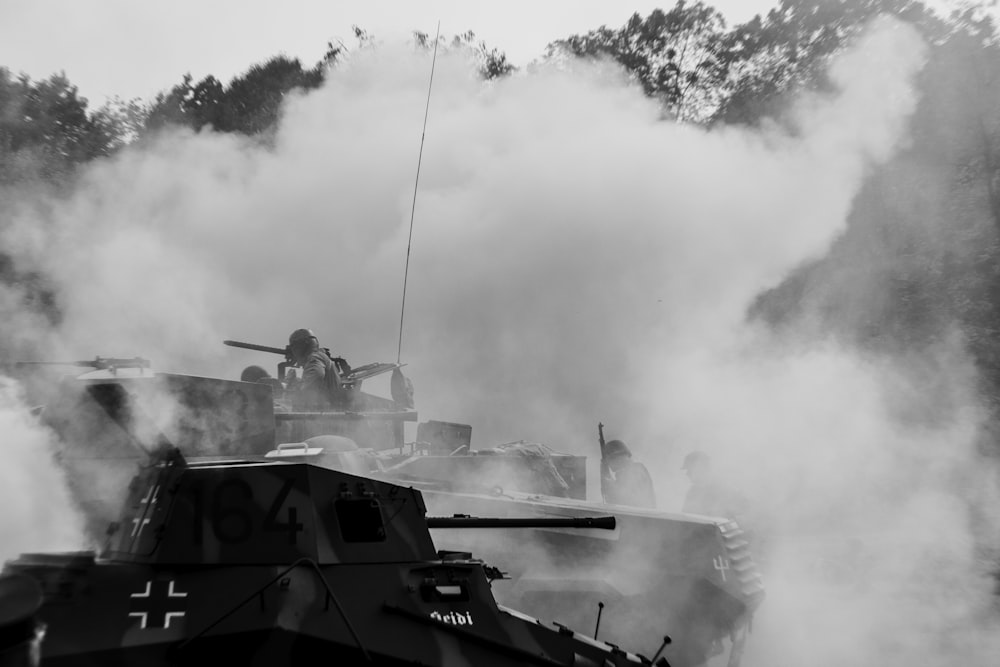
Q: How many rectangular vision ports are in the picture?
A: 2